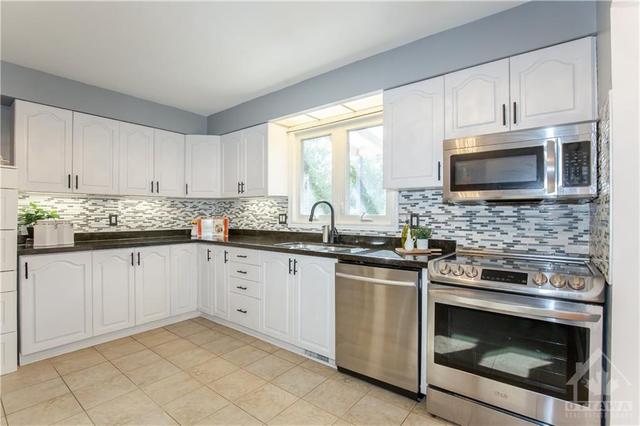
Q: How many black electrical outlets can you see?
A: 3